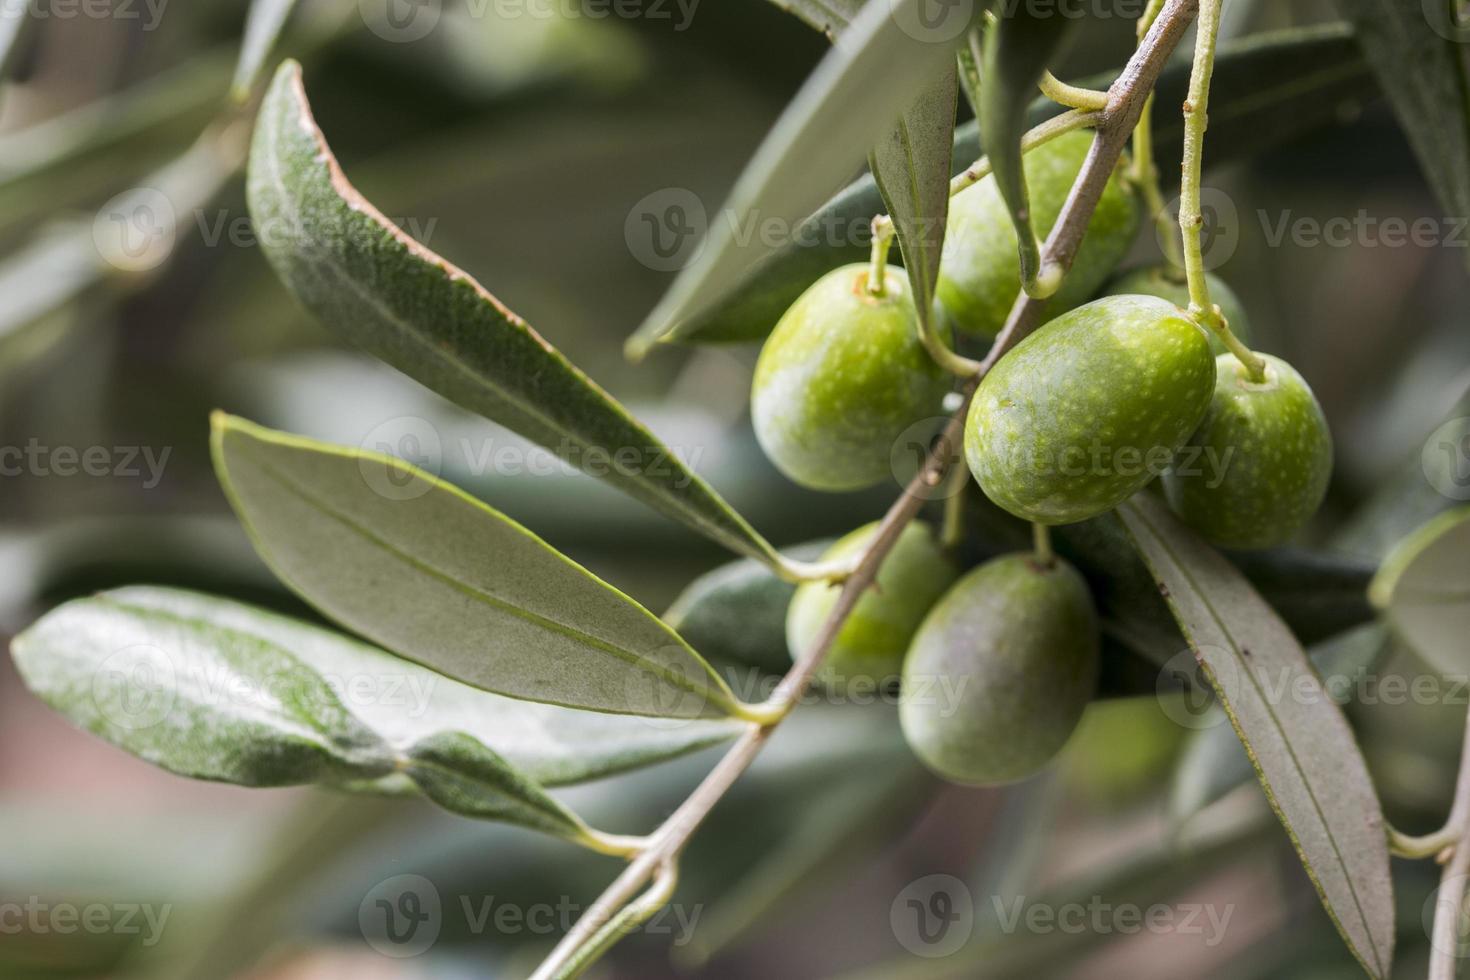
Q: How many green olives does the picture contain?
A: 7